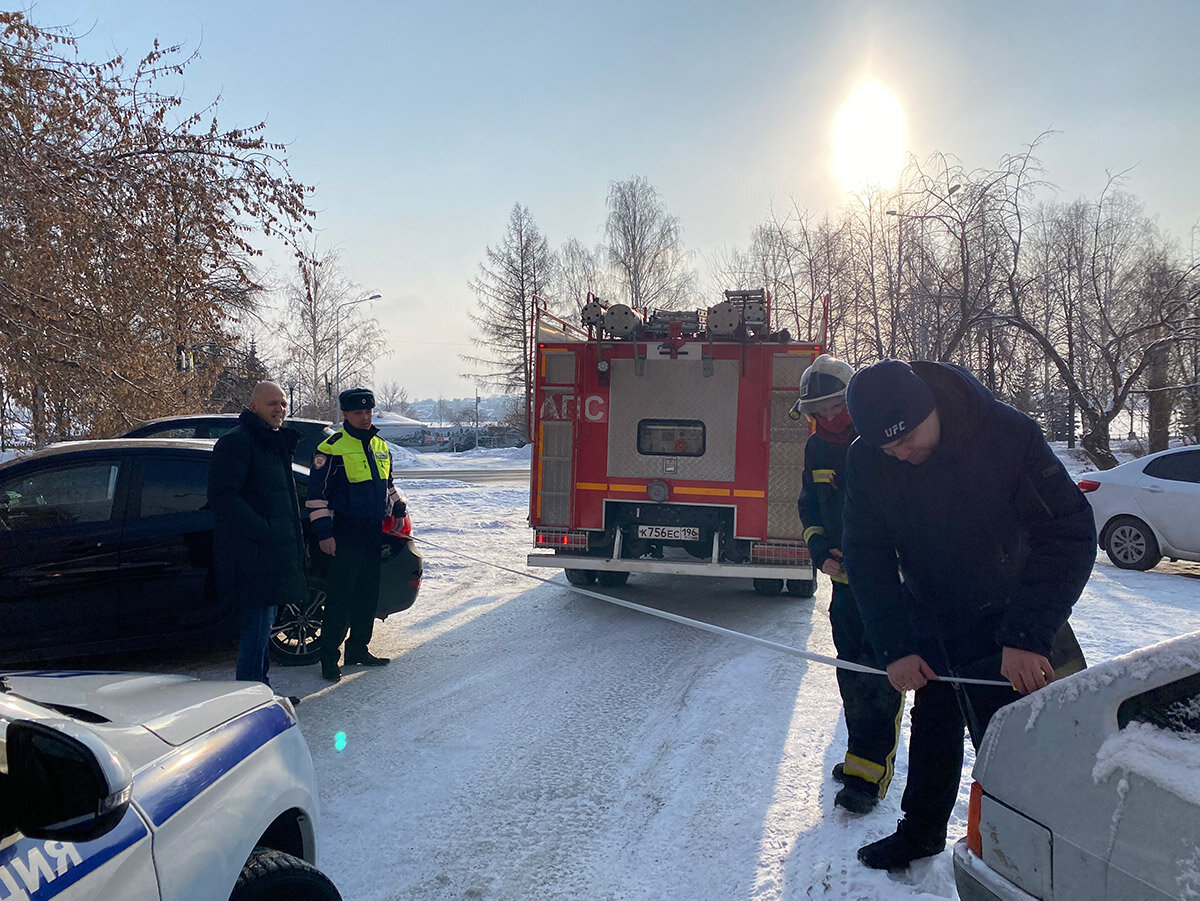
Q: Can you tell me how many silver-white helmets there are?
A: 1